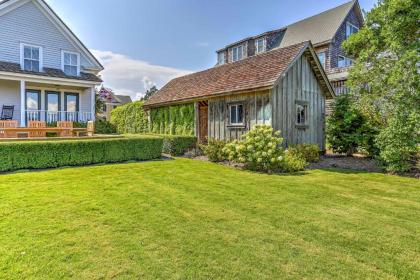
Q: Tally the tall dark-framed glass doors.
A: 3